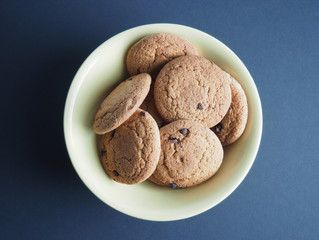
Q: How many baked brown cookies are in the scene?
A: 7